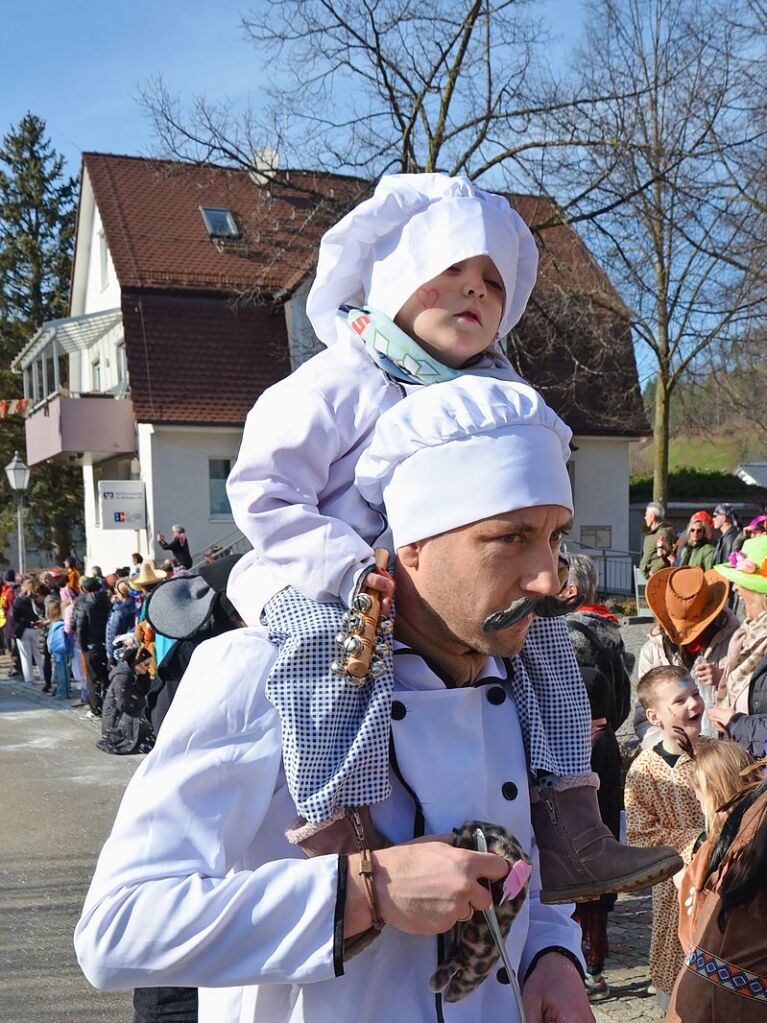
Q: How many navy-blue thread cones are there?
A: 0